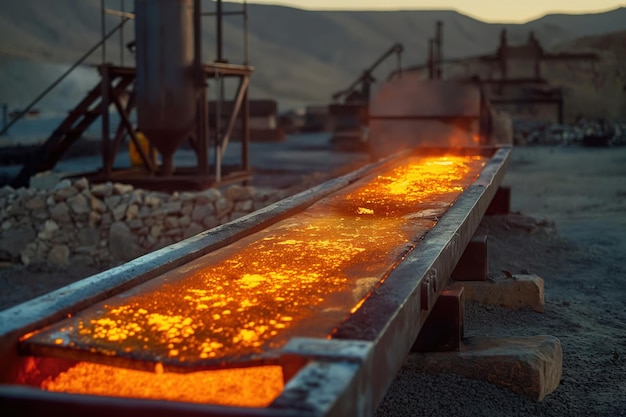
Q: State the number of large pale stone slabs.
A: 2